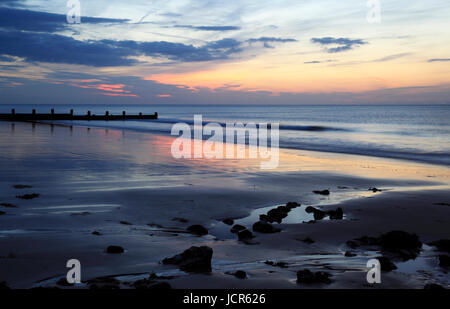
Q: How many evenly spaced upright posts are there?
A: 9